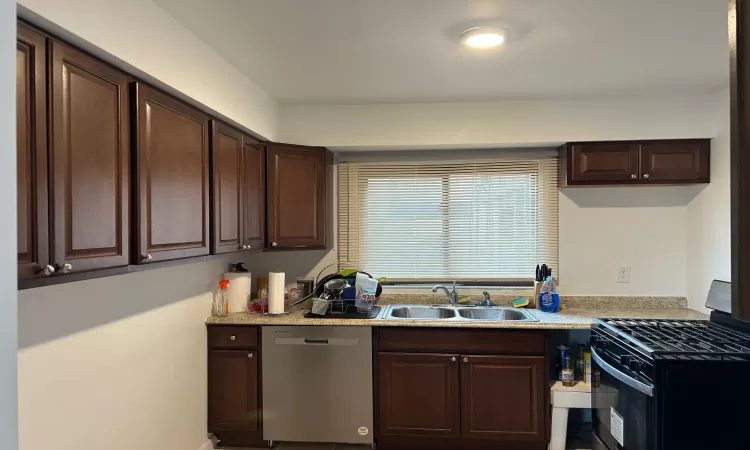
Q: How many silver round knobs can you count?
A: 12